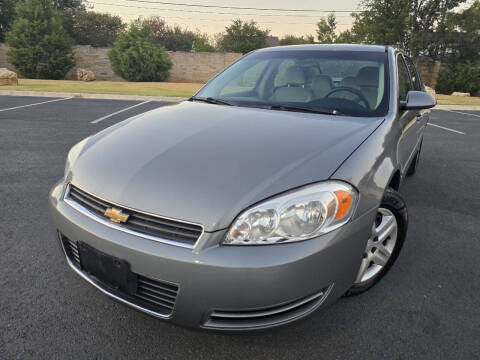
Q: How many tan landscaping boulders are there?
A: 4